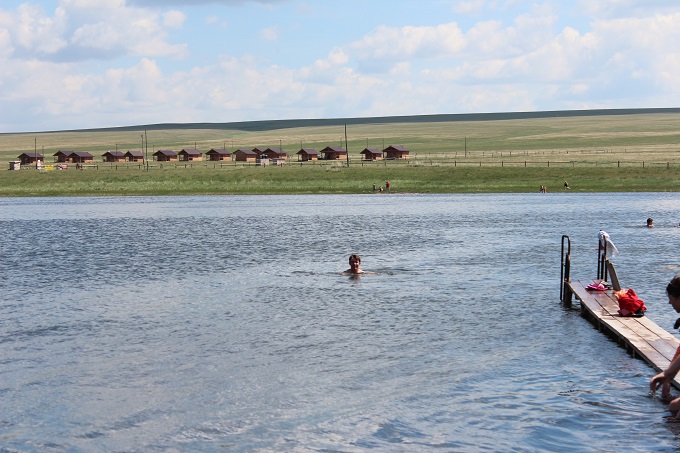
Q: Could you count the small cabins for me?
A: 15